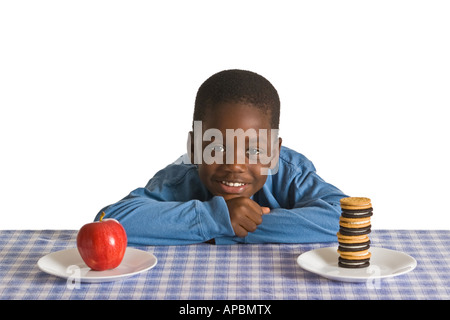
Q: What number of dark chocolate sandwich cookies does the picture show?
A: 4